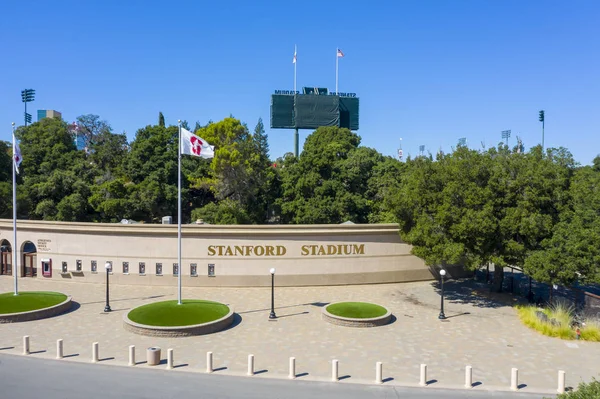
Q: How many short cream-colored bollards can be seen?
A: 14